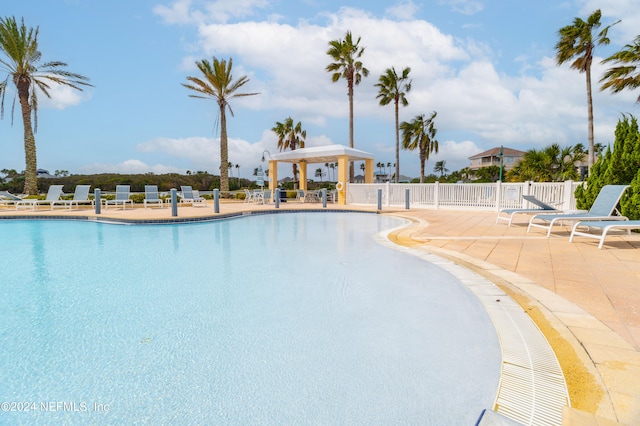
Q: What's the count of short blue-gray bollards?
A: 7